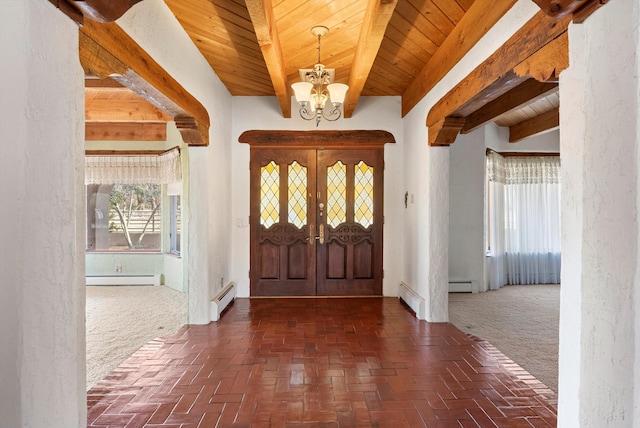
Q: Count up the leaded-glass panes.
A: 4